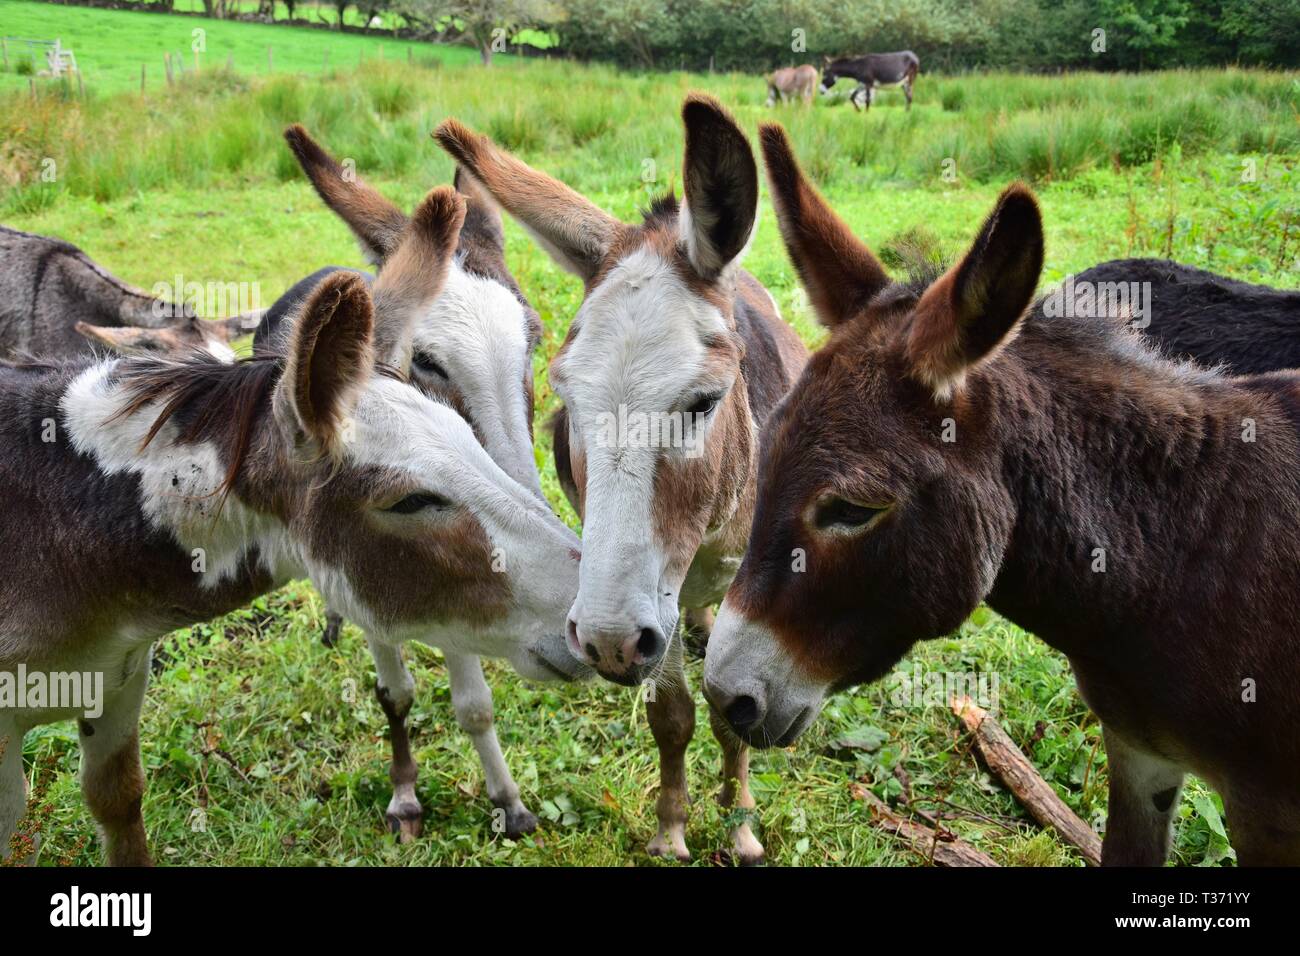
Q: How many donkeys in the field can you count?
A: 8